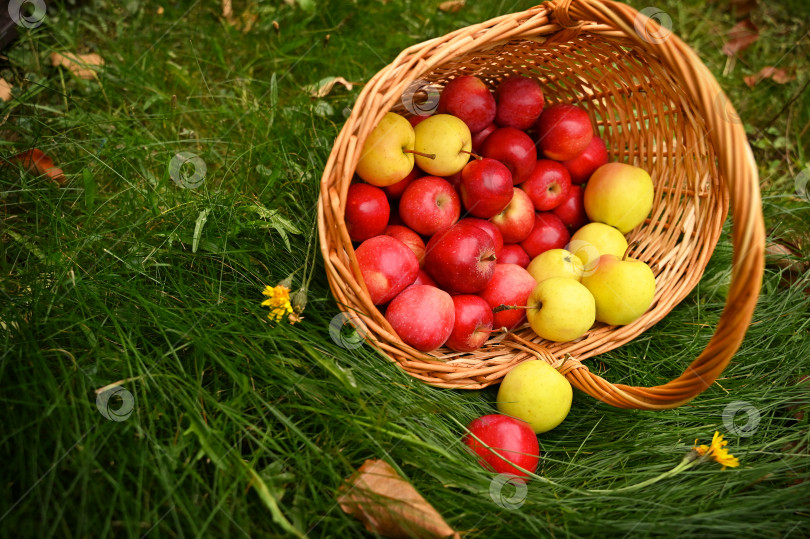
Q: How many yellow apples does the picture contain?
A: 8